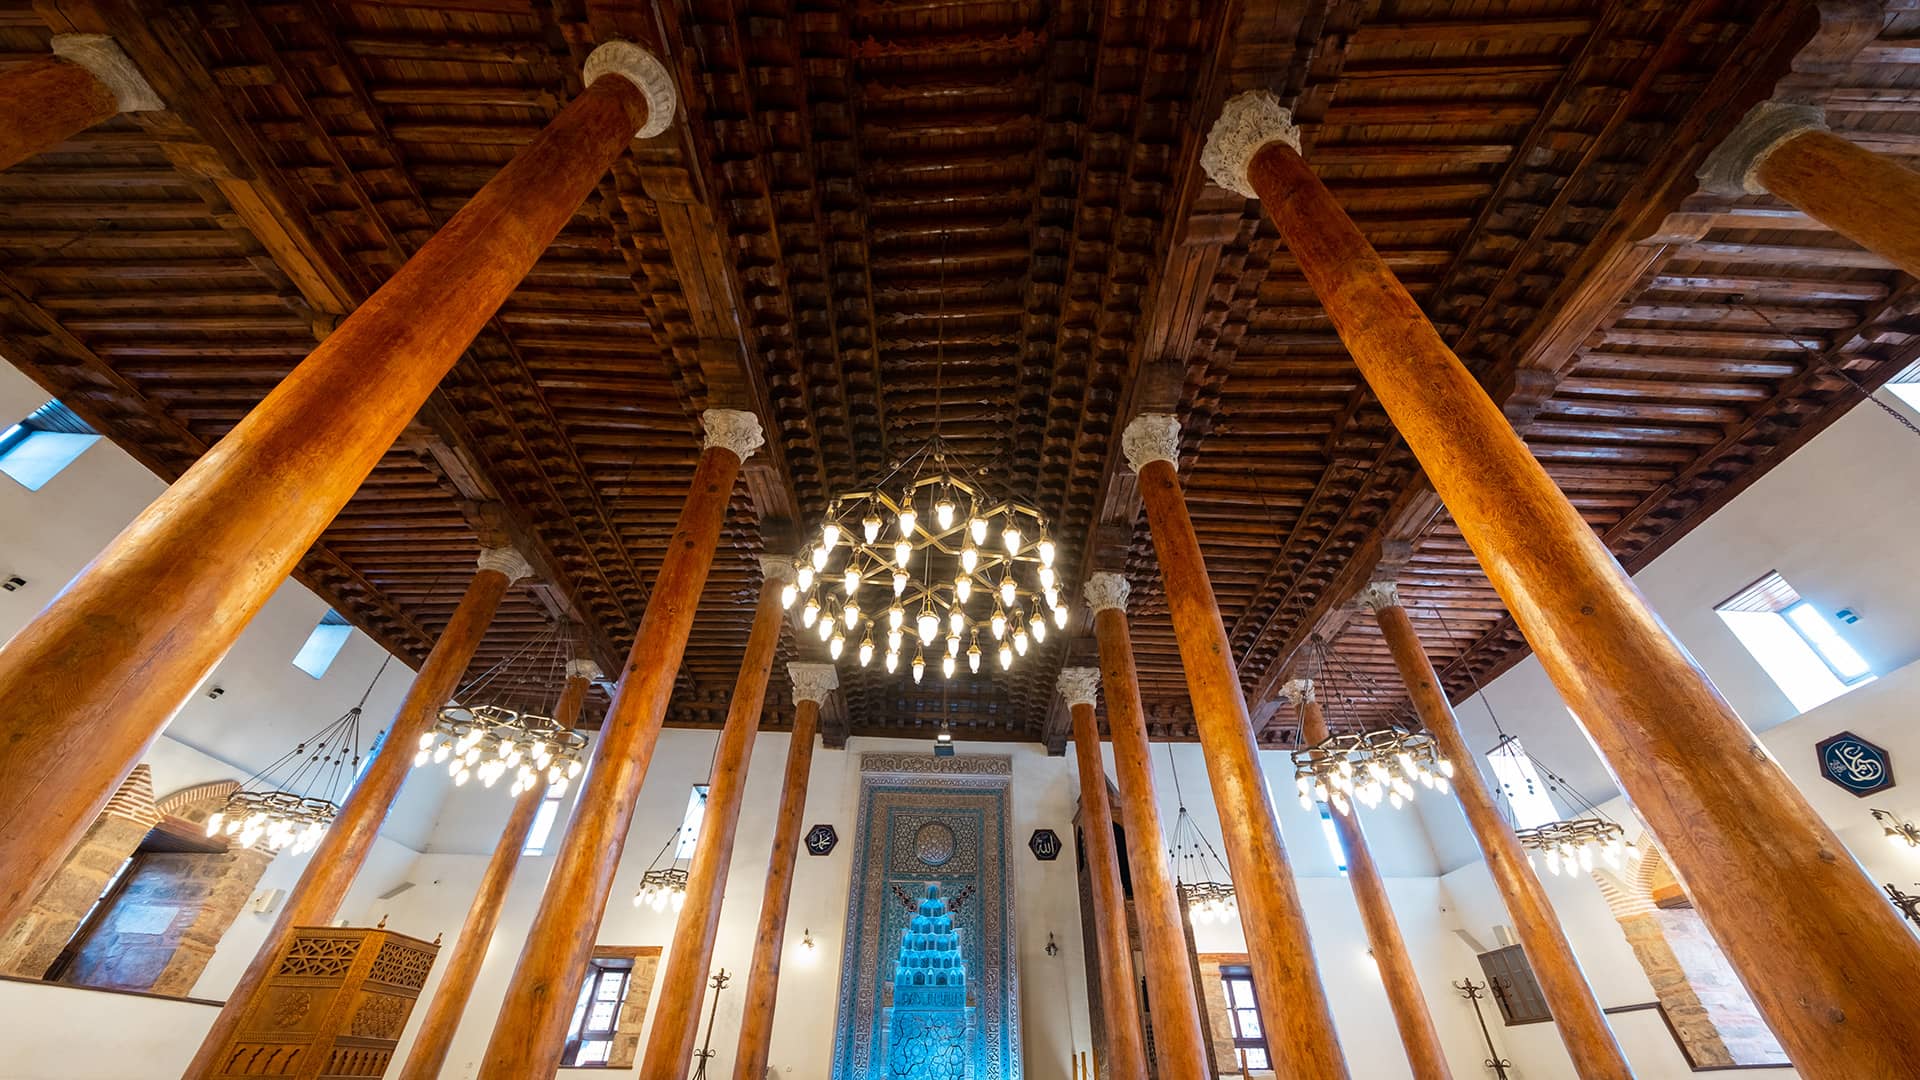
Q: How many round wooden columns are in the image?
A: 14